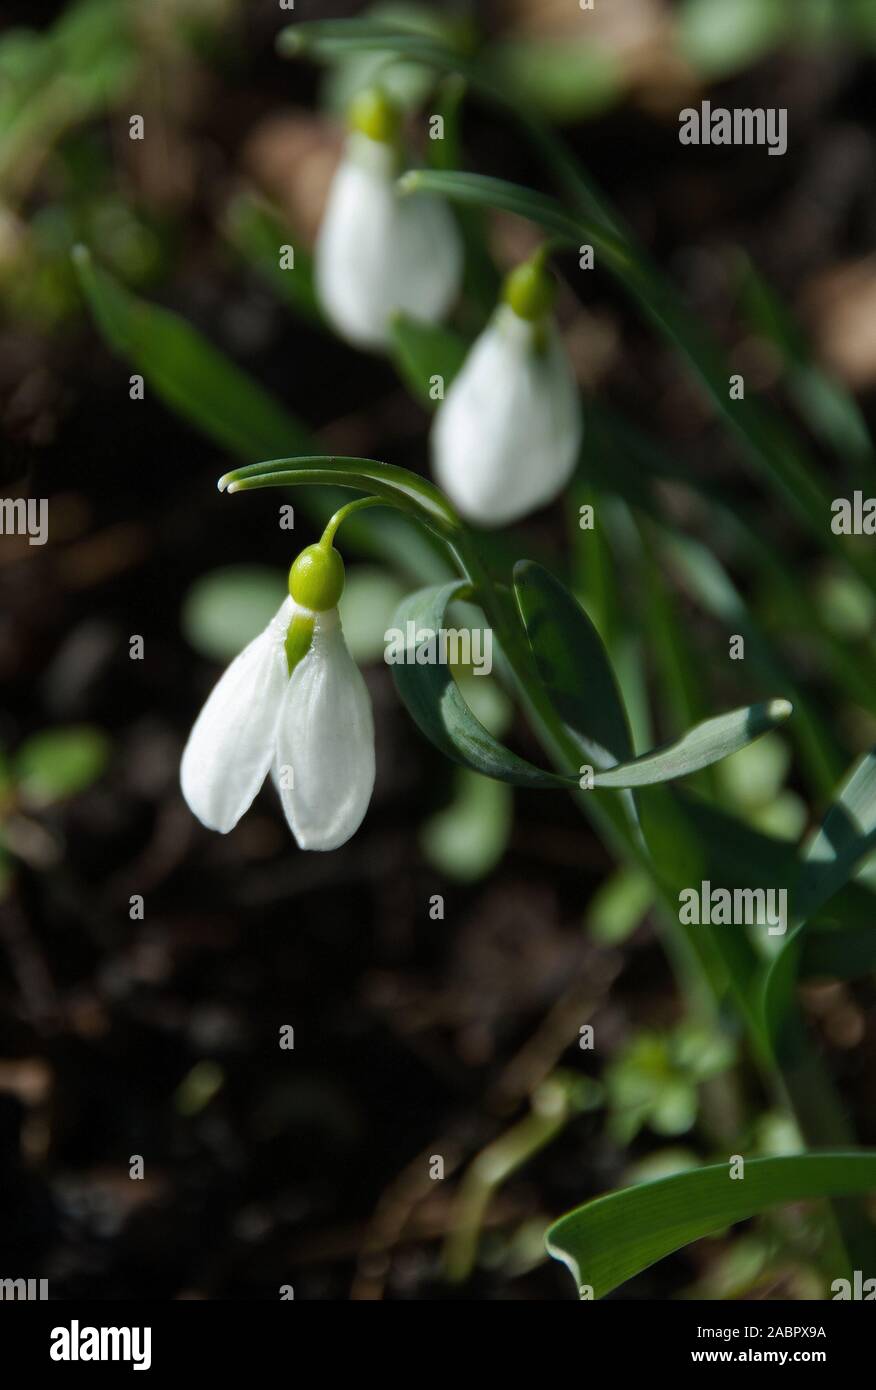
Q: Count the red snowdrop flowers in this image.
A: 0